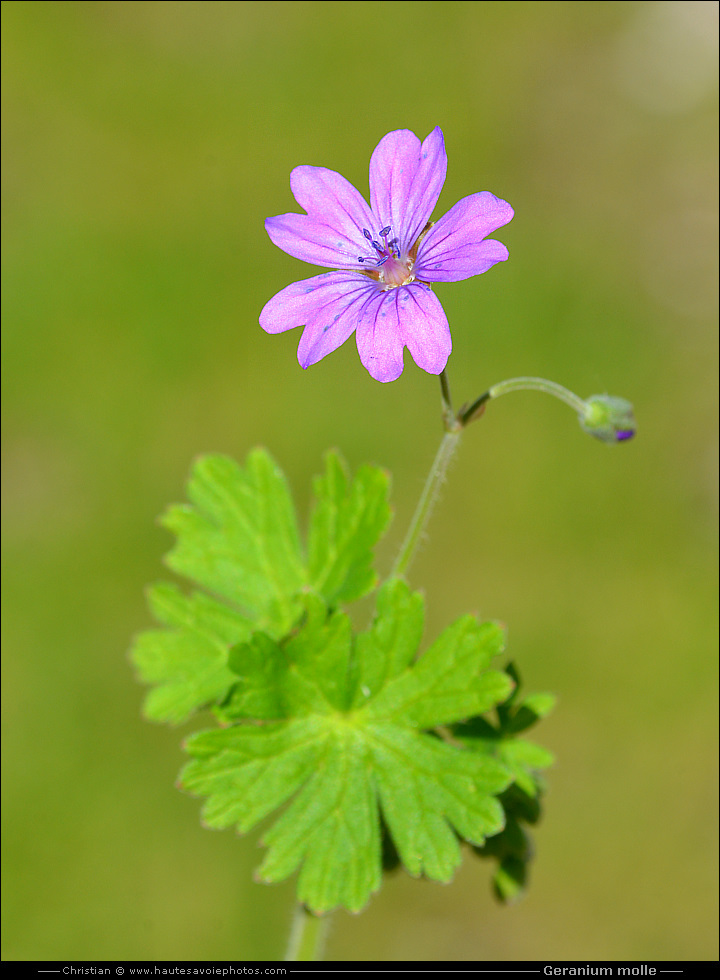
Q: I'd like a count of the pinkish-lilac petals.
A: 5